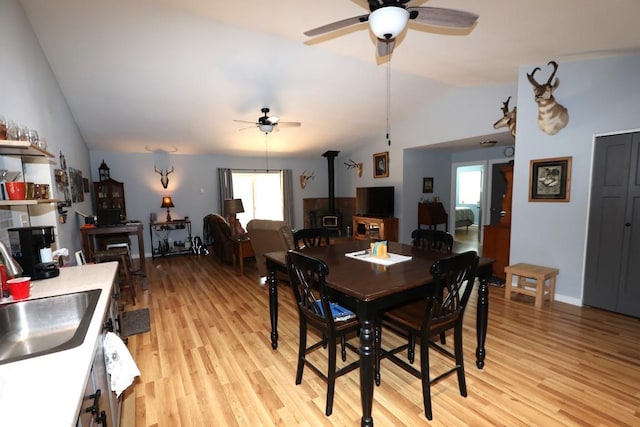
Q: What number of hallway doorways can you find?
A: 2